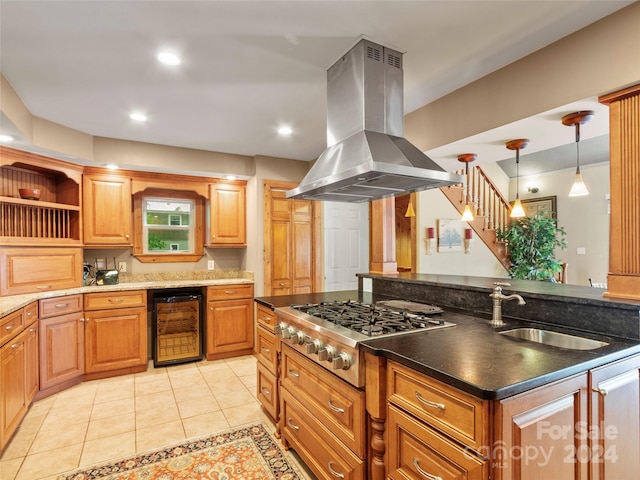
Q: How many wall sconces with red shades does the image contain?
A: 2